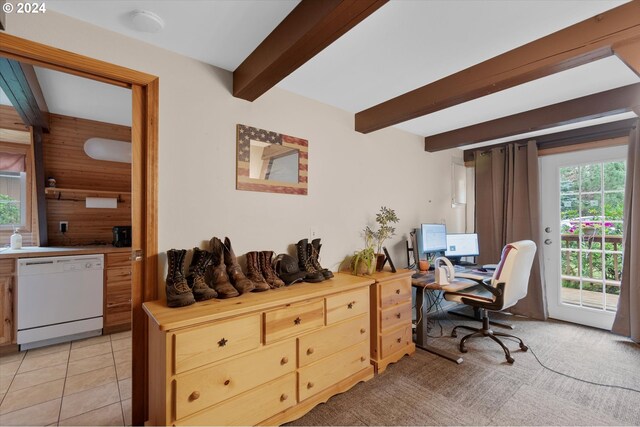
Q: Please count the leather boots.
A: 8